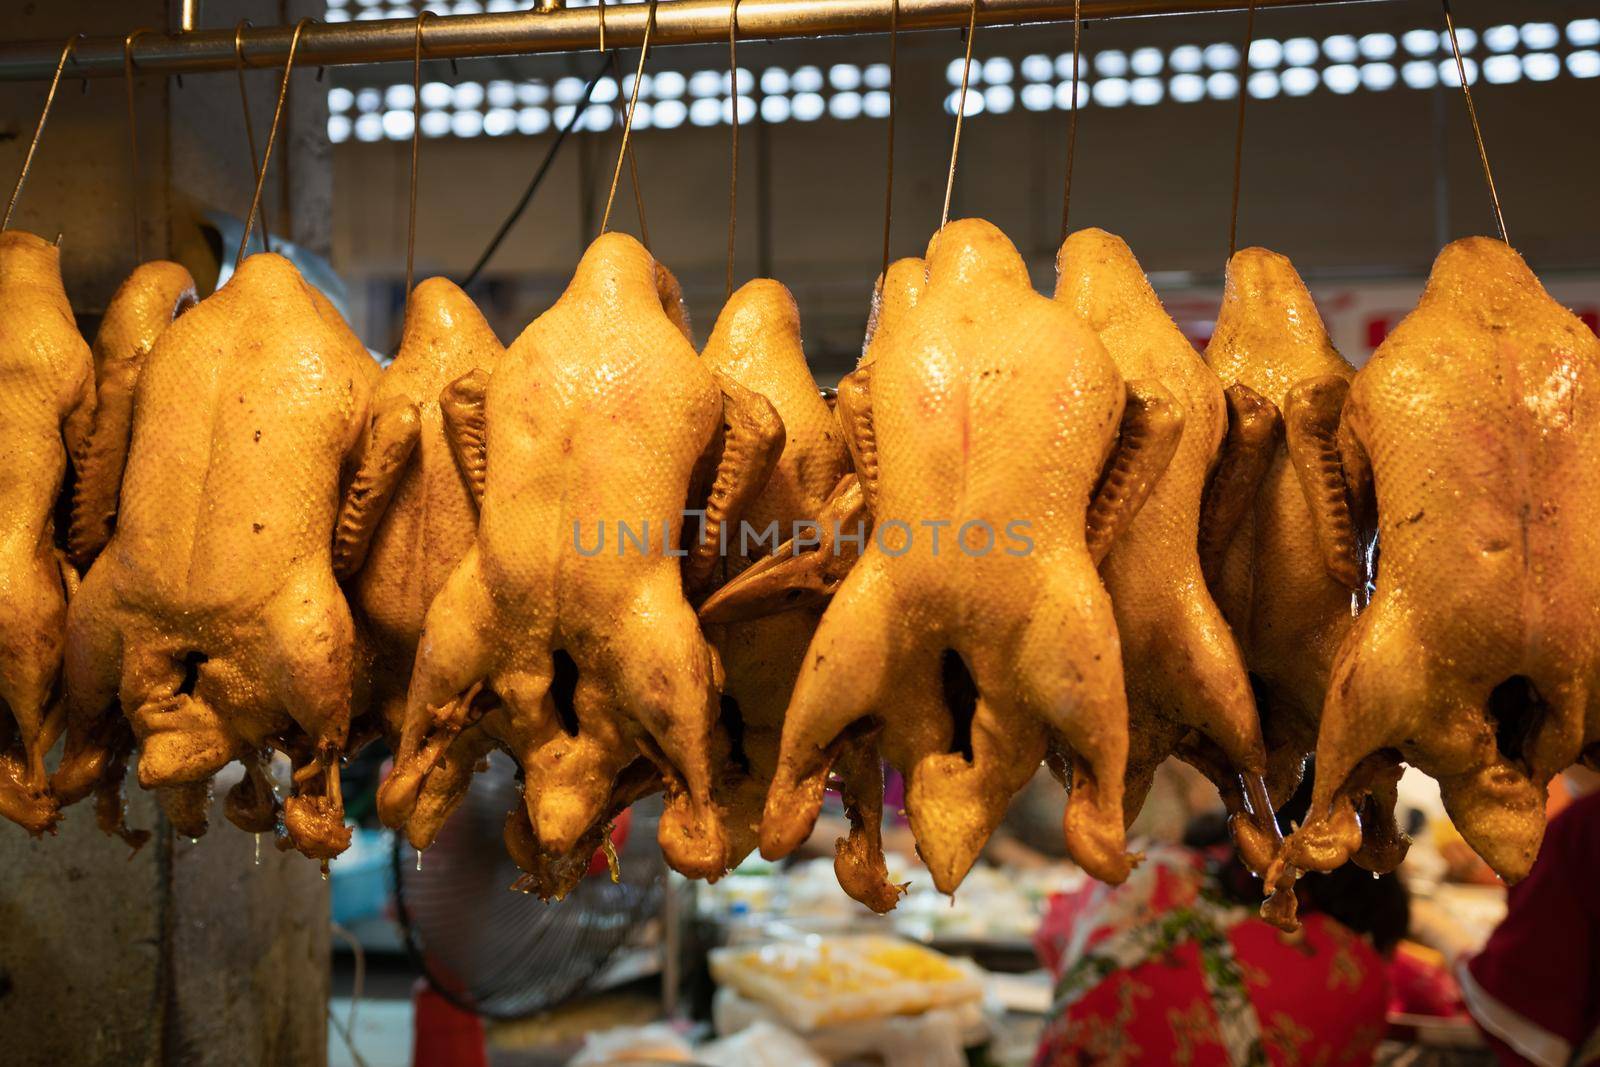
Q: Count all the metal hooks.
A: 13